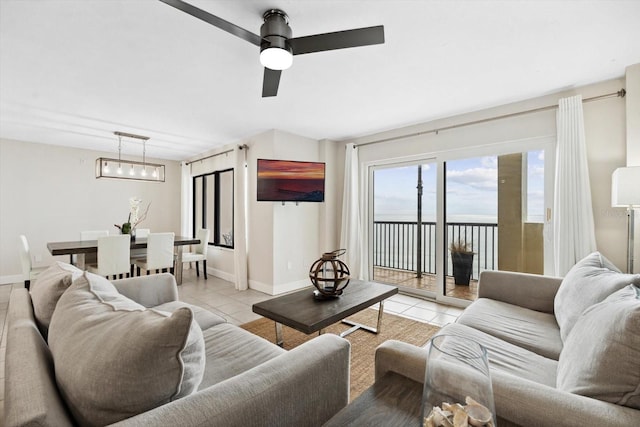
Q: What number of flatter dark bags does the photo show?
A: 0